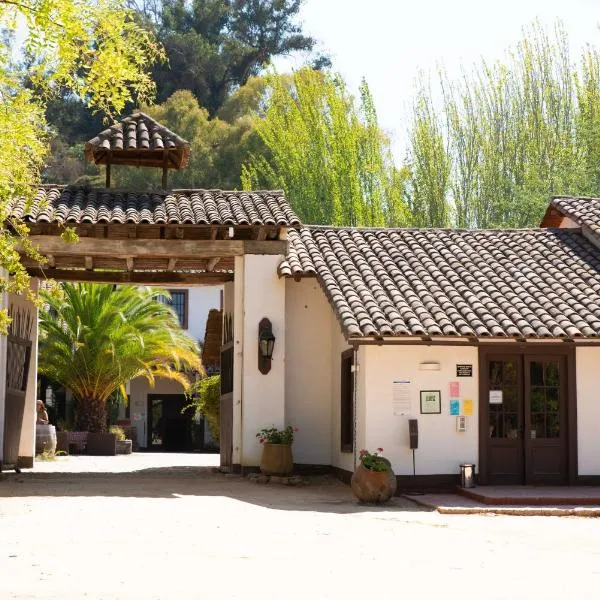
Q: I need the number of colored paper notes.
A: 3